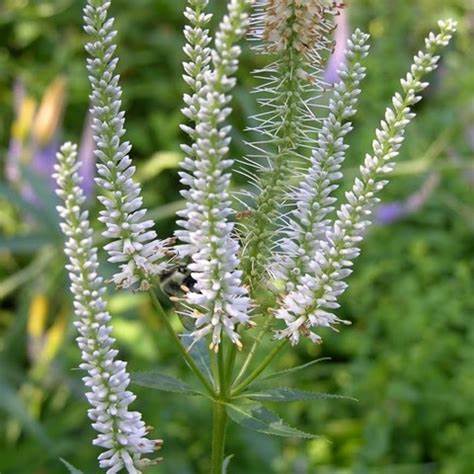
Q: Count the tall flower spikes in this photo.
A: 7